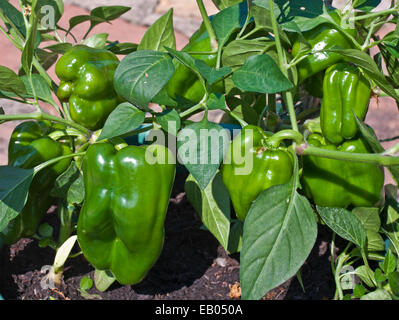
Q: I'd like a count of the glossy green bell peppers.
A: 8